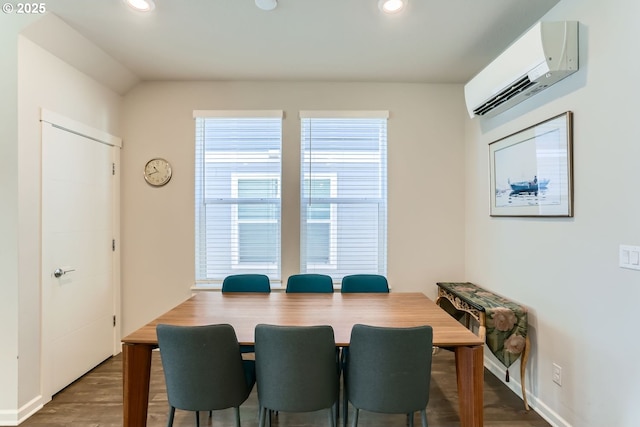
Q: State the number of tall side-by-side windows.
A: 2